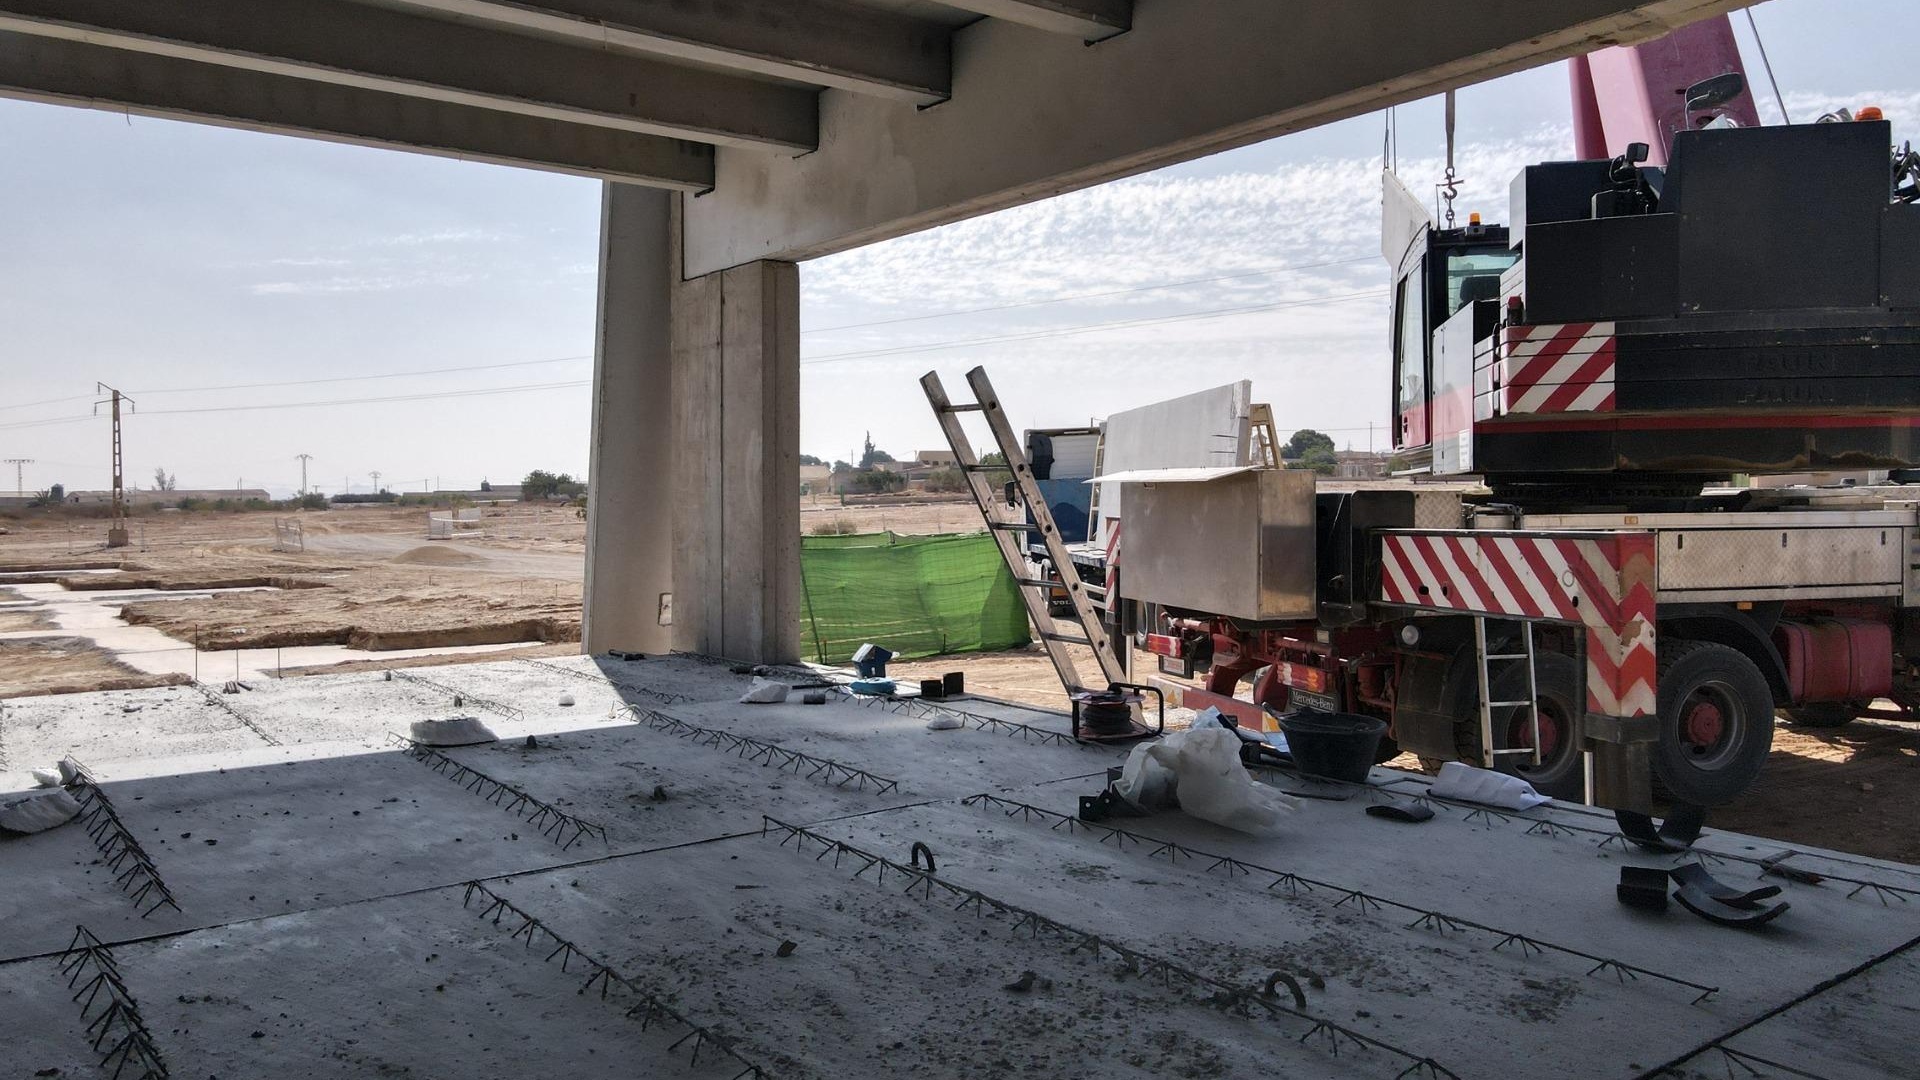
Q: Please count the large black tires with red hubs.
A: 2